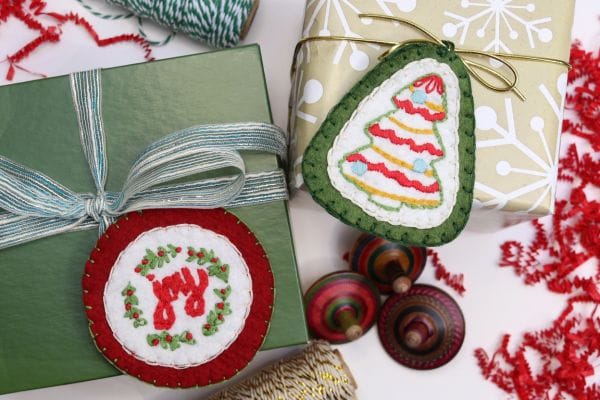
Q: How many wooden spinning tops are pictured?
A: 3